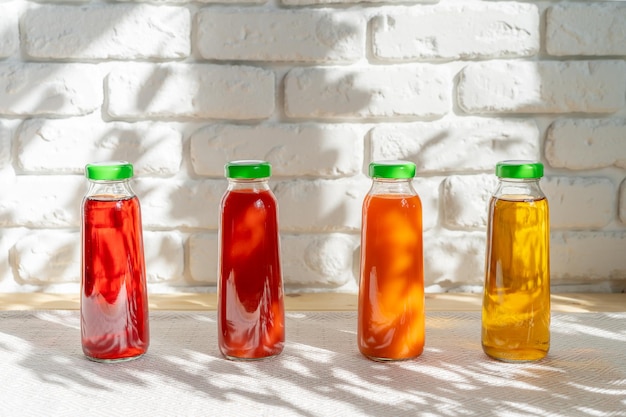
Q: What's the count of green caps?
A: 4